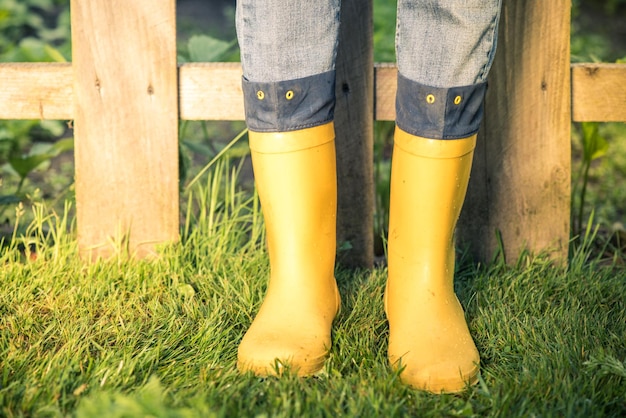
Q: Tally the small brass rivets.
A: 4